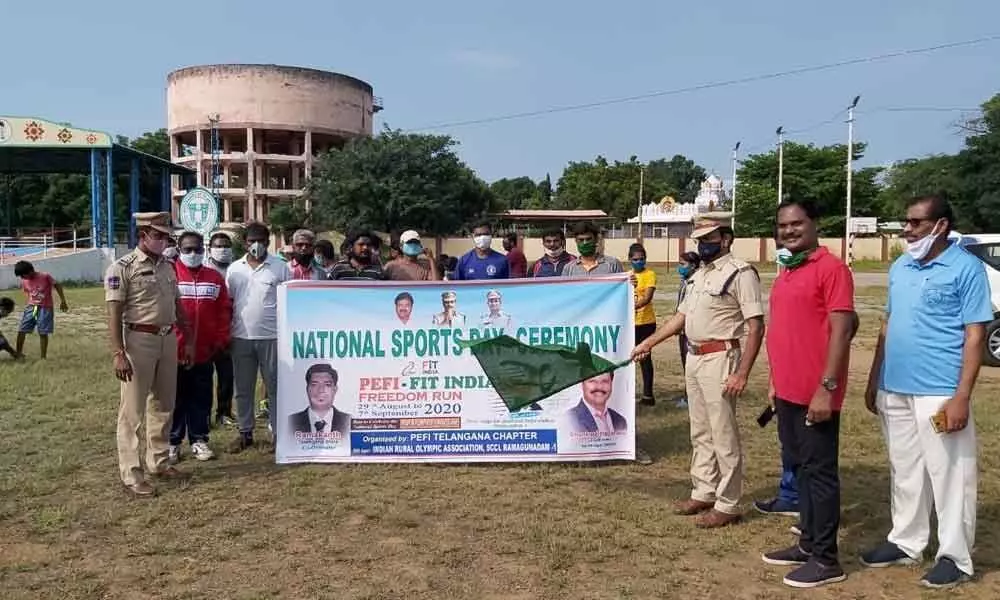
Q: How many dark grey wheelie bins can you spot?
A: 0